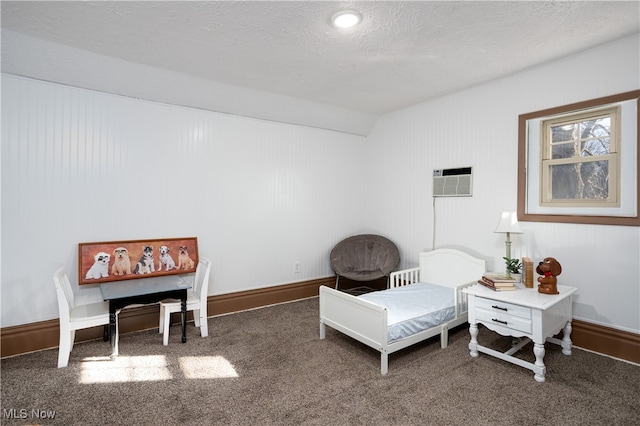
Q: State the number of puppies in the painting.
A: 5